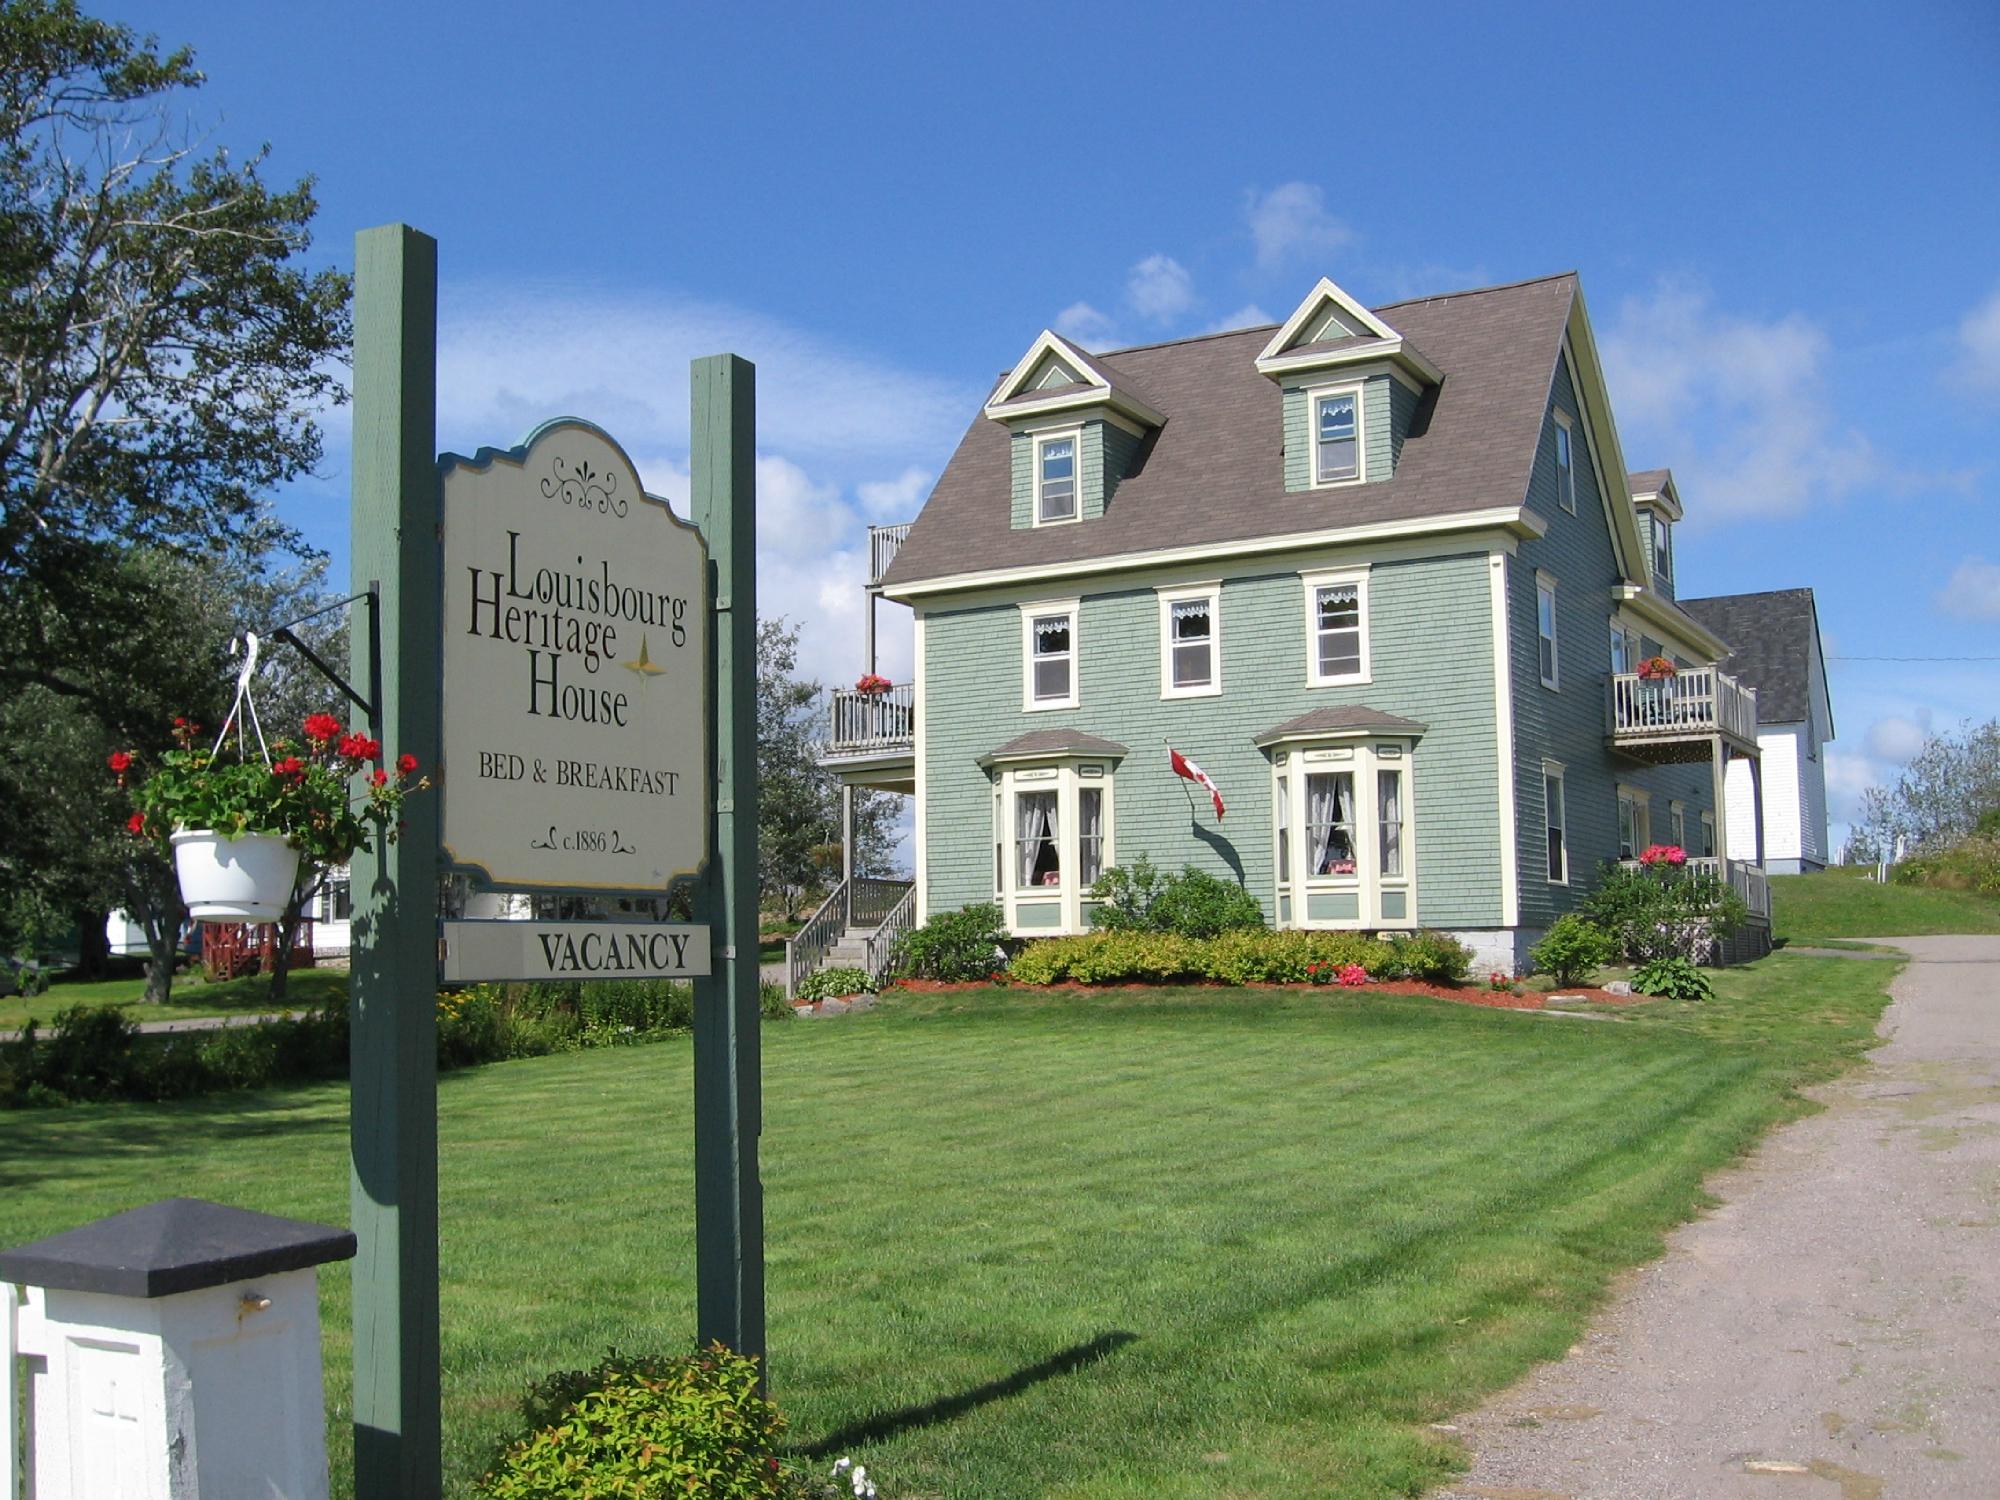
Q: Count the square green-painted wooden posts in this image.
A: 2